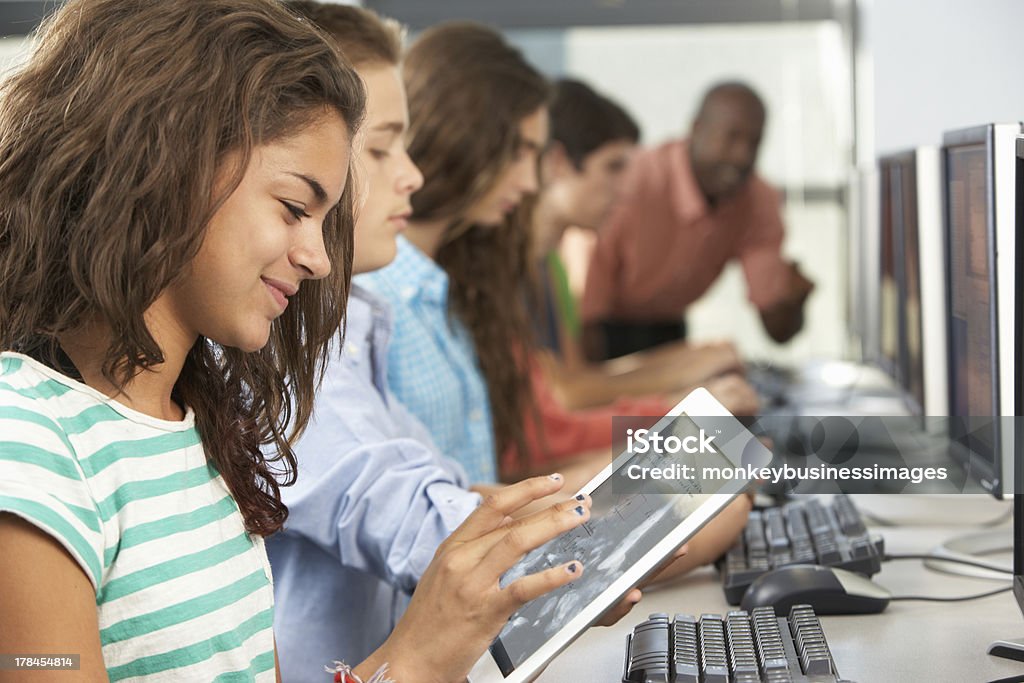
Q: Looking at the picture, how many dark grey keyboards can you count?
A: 2